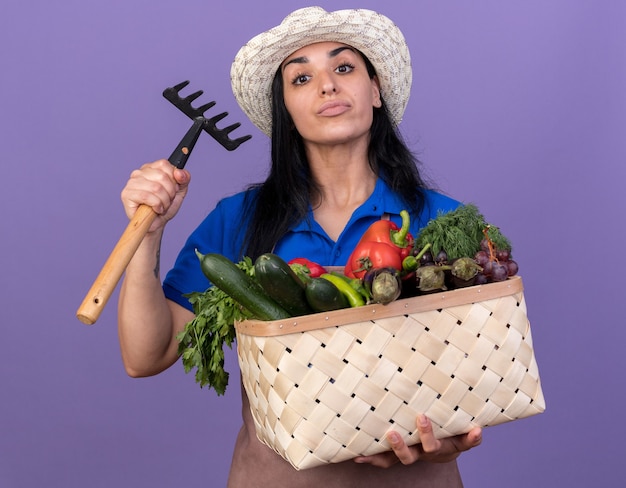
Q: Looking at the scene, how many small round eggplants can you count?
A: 3